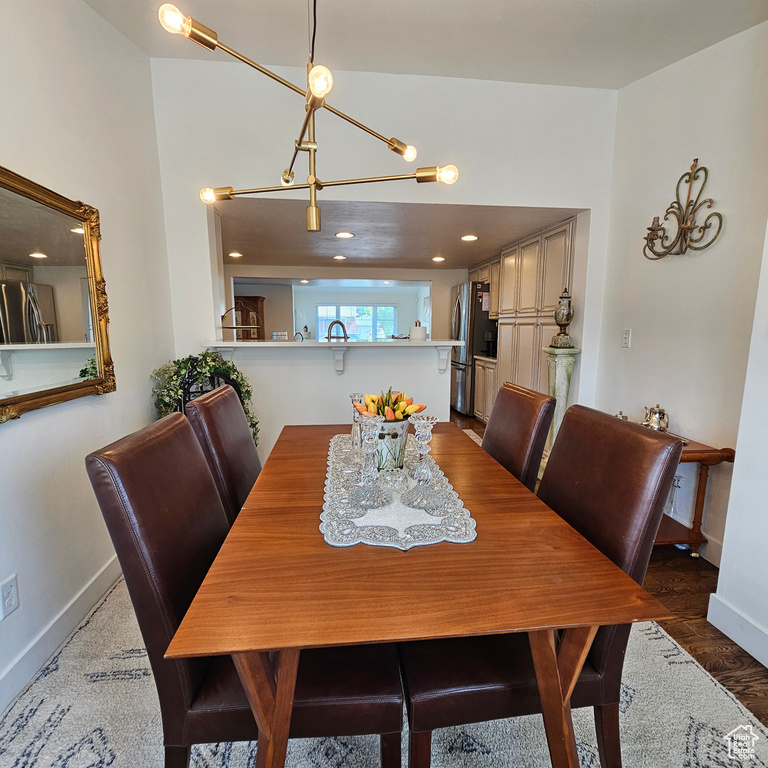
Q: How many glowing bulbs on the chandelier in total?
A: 6